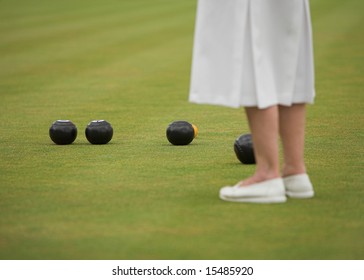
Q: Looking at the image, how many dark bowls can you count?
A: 4